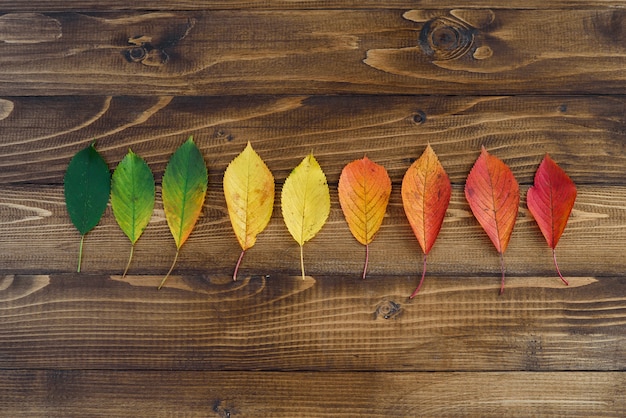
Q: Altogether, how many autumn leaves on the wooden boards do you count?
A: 9